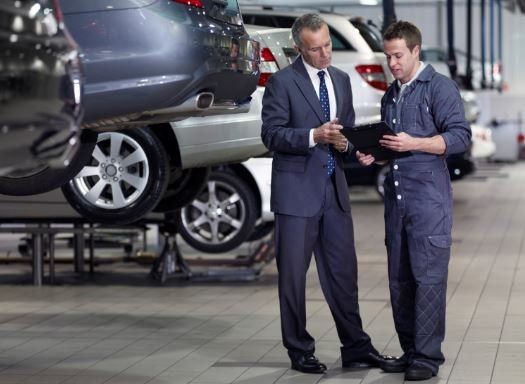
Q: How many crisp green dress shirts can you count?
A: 0